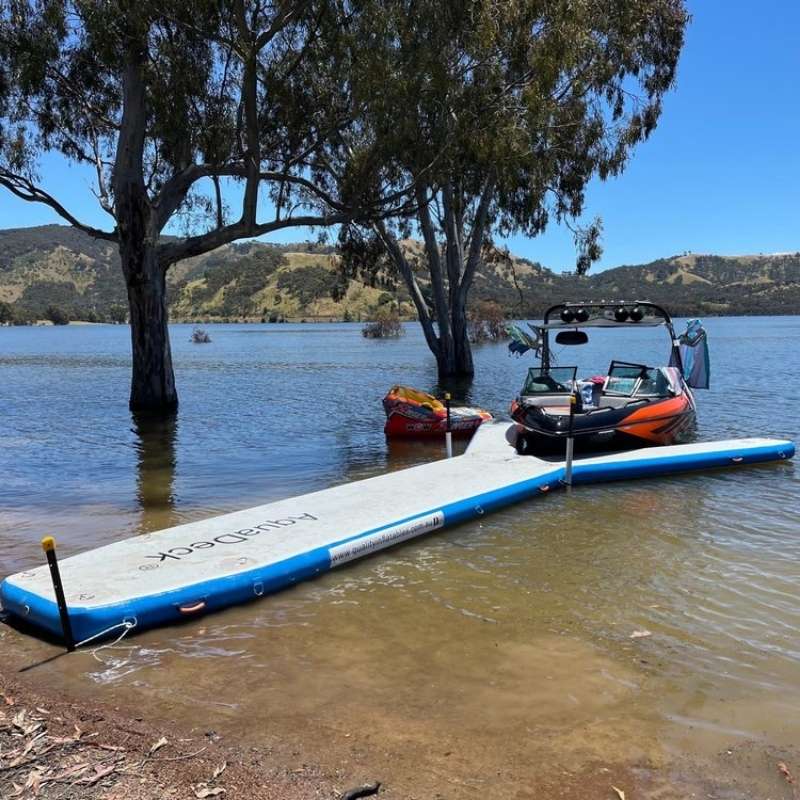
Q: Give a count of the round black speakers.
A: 4